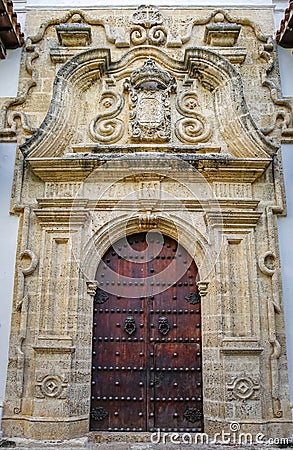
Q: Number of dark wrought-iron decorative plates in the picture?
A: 4